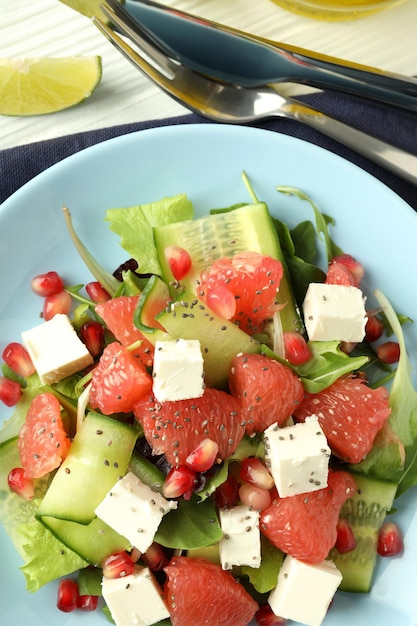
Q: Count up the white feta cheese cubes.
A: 8